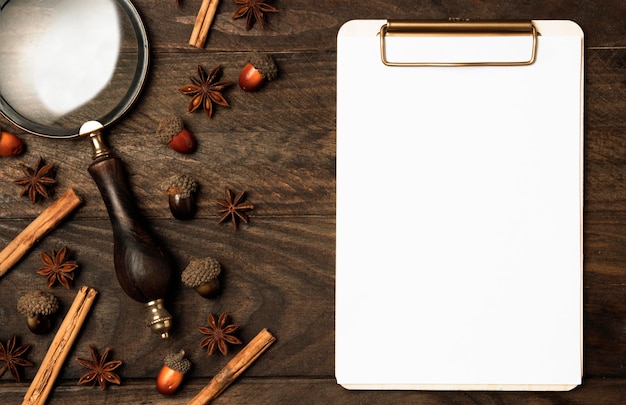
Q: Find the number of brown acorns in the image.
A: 3